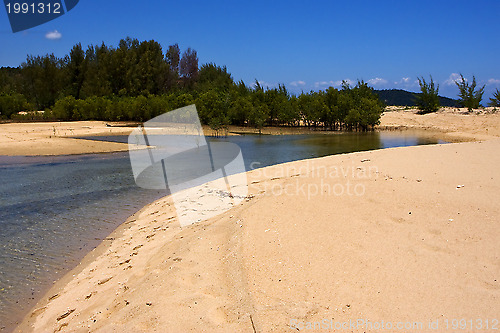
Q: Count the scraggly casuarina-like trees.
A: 3